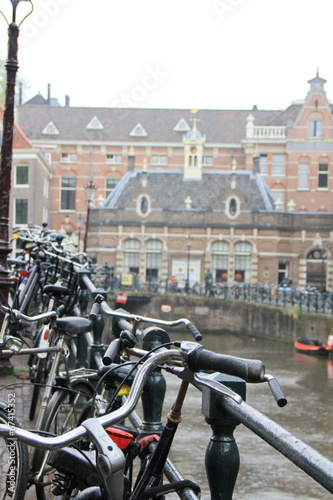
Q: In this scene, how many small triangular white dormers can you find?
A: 4